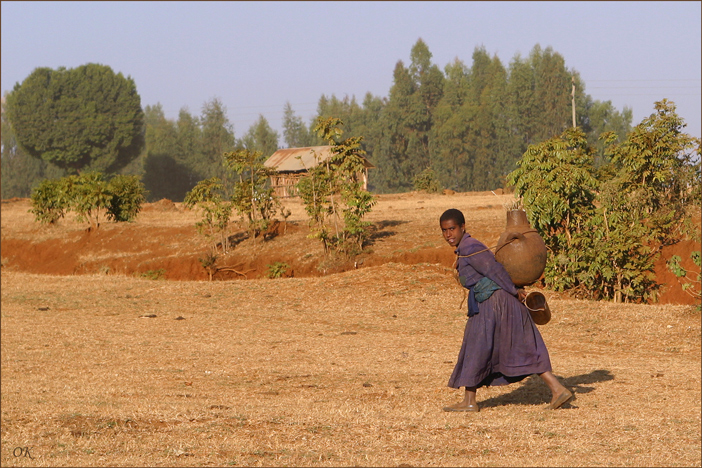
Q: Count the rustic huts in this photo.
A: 1